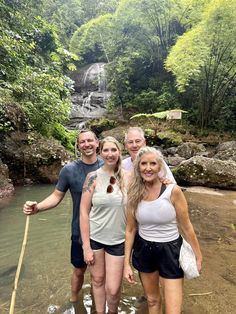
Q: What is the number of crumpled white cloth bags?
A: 1